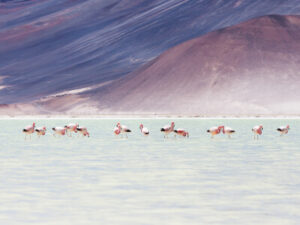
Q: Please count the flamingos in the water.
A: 14